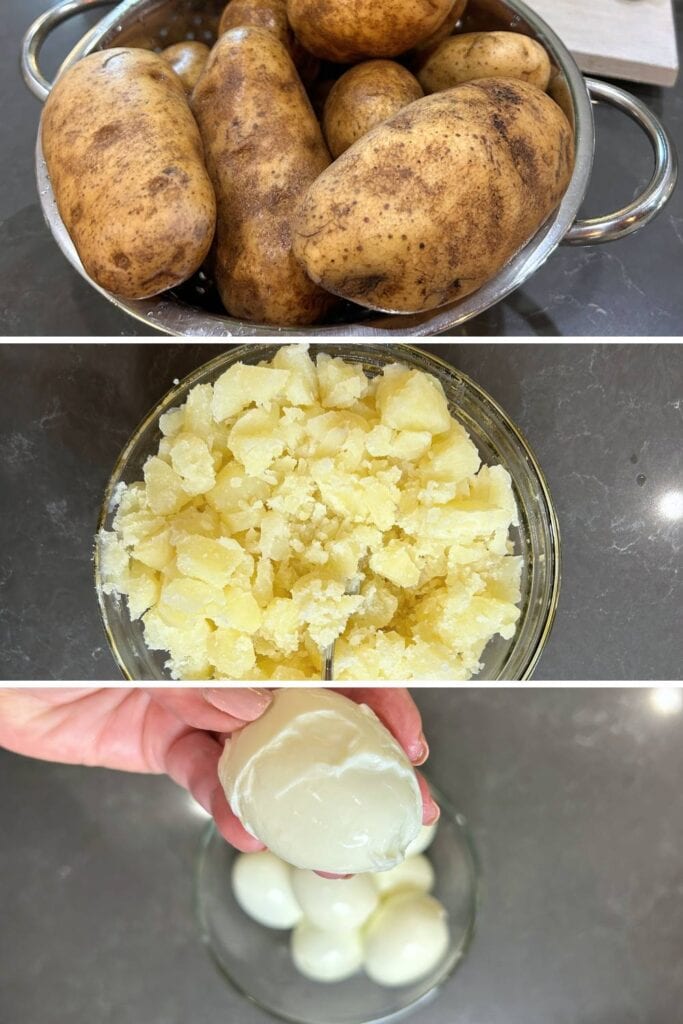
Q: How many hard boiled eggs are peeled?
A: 7